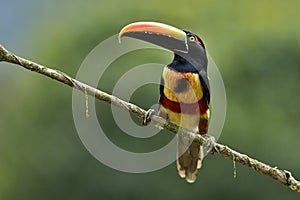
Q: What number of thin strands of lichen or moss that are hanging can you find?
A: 2